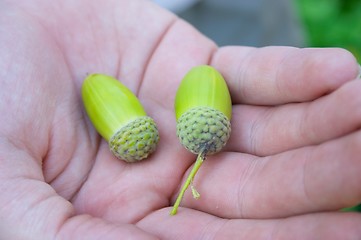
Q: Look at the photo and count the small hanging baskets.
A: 0